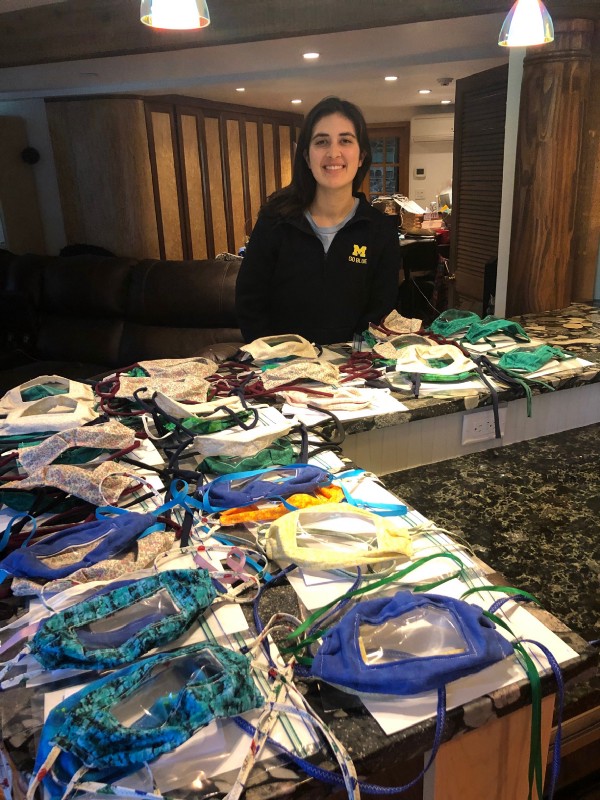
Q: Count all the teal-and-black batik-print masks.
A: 2